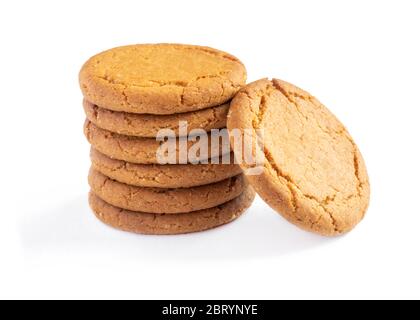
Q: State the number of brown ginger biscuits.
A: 7